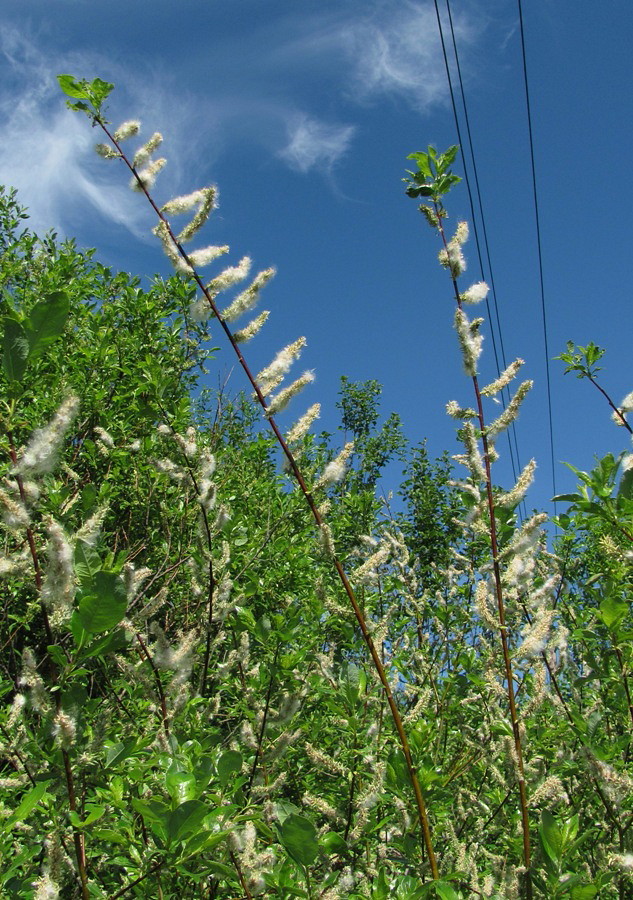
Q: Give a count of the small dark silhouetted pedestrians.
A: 0